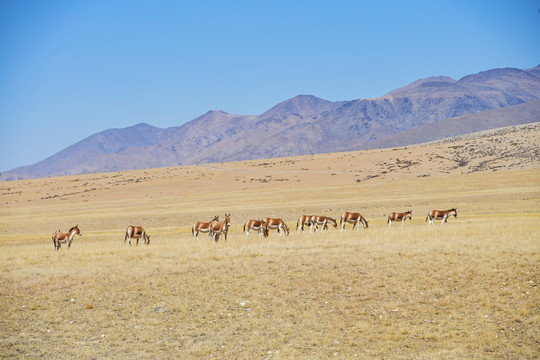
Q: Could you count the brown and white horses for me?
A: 11